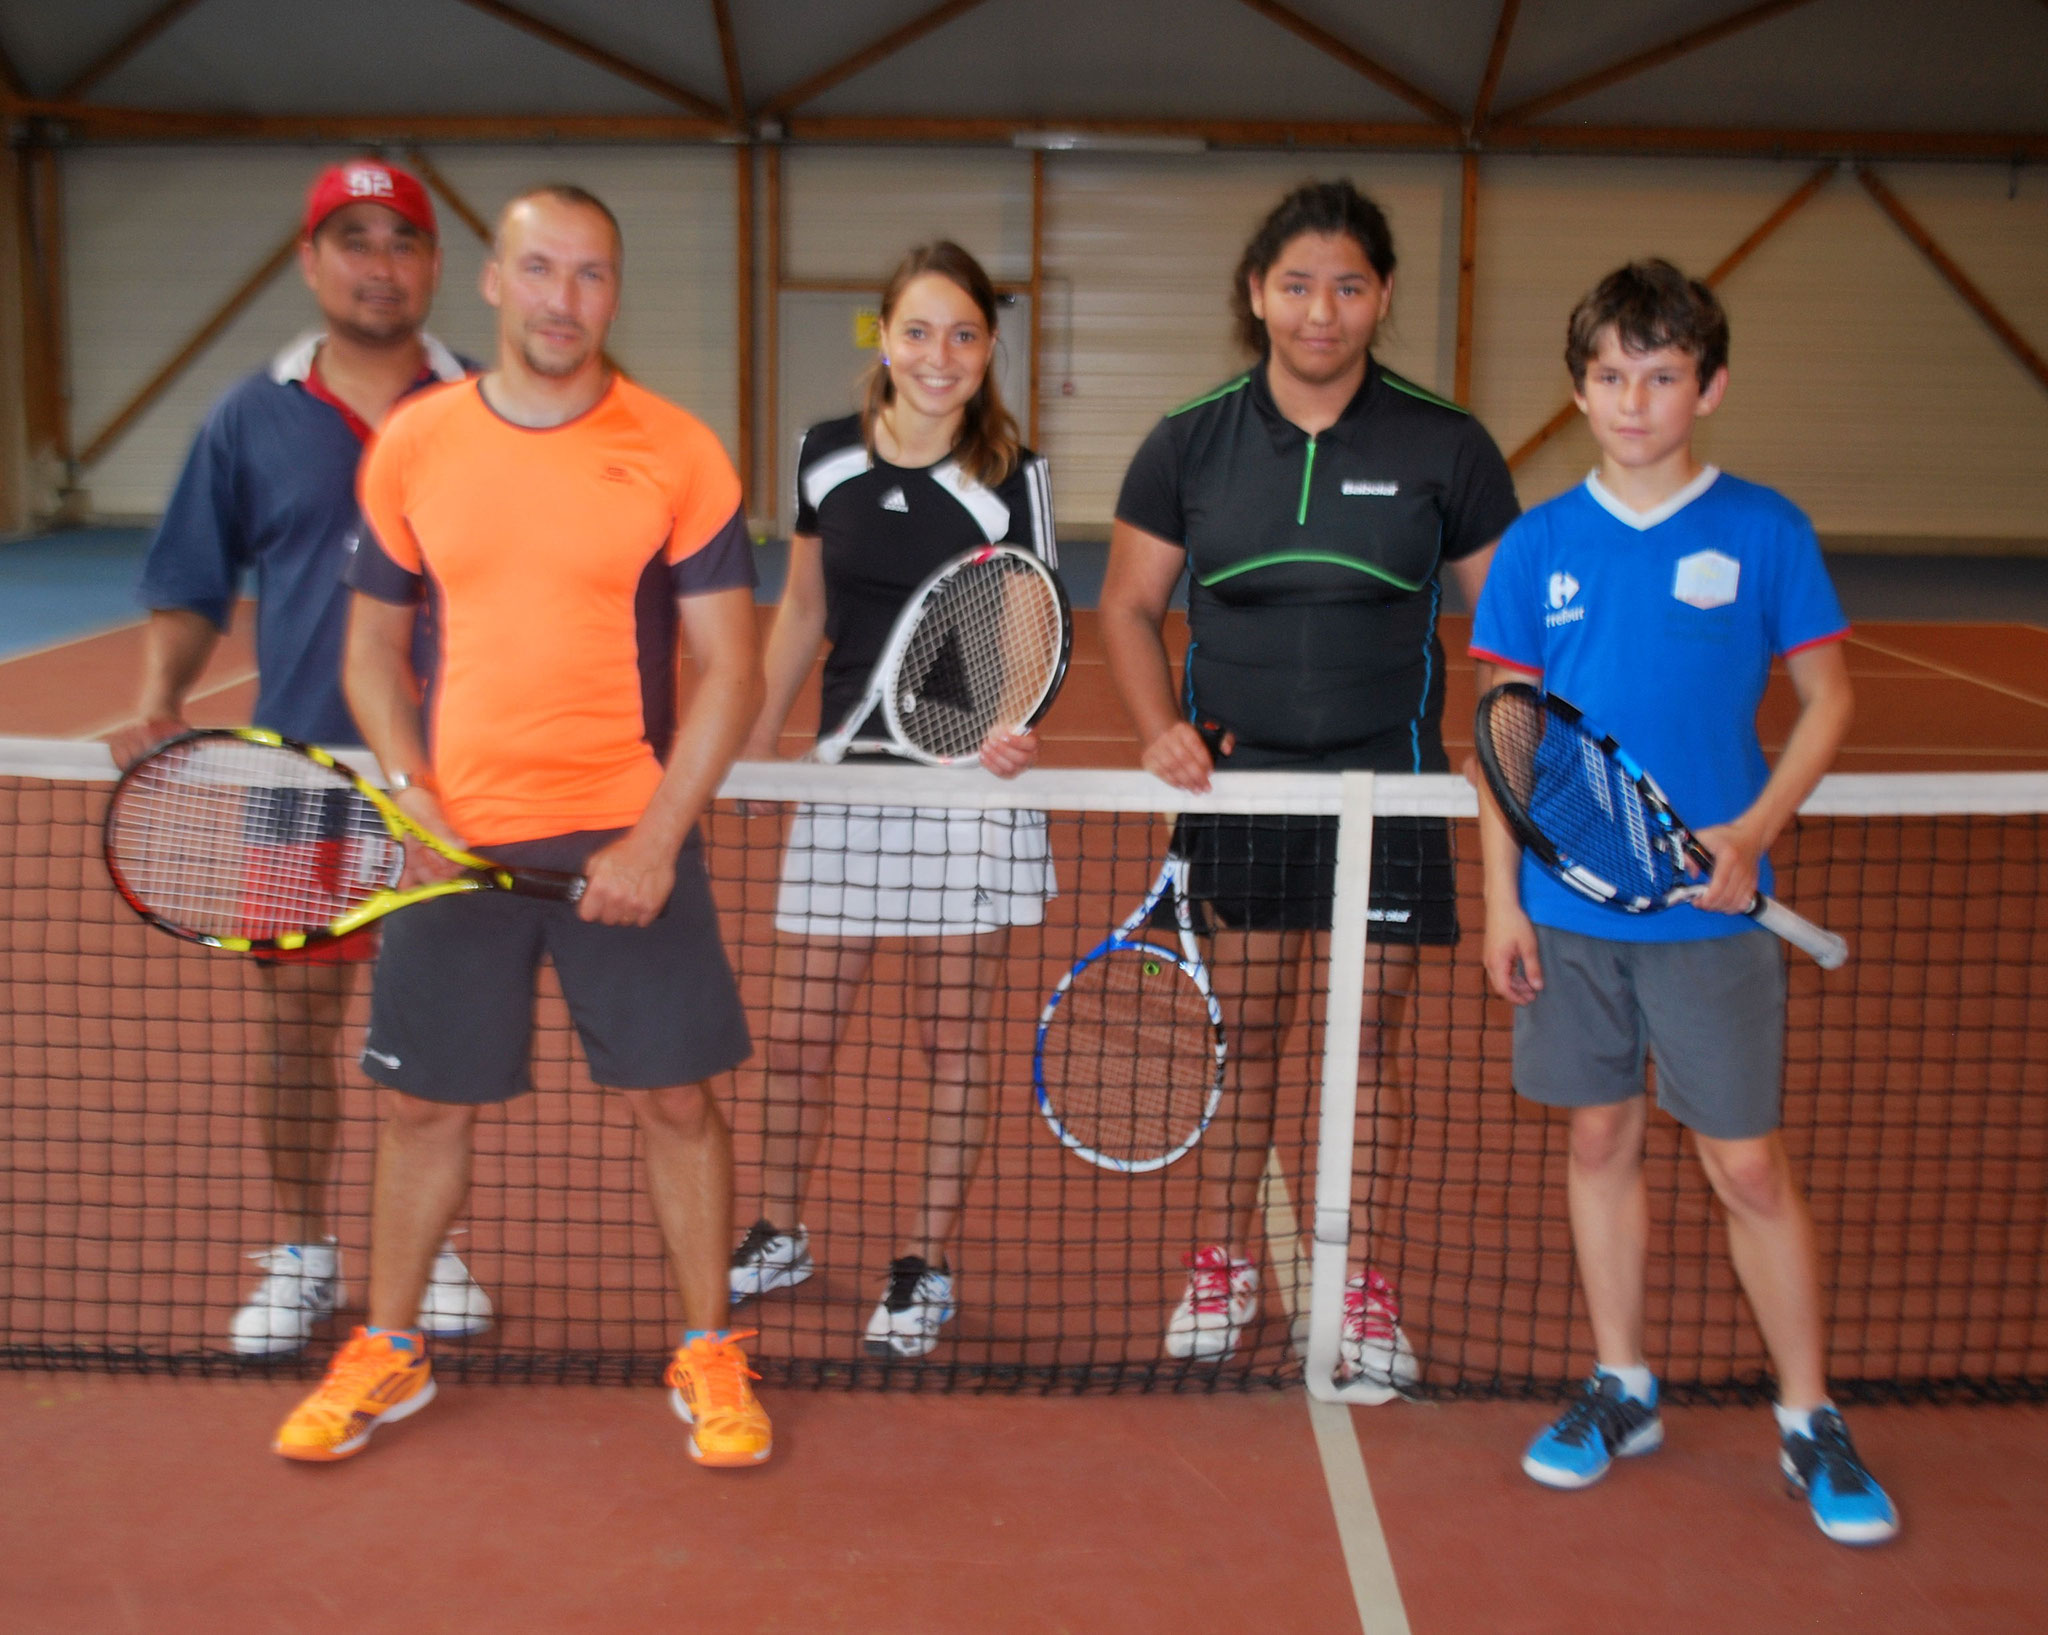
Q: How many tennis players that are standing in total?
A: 5